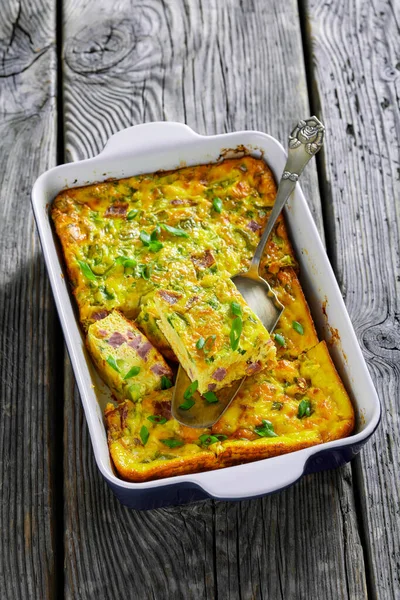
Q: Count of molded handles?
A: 2